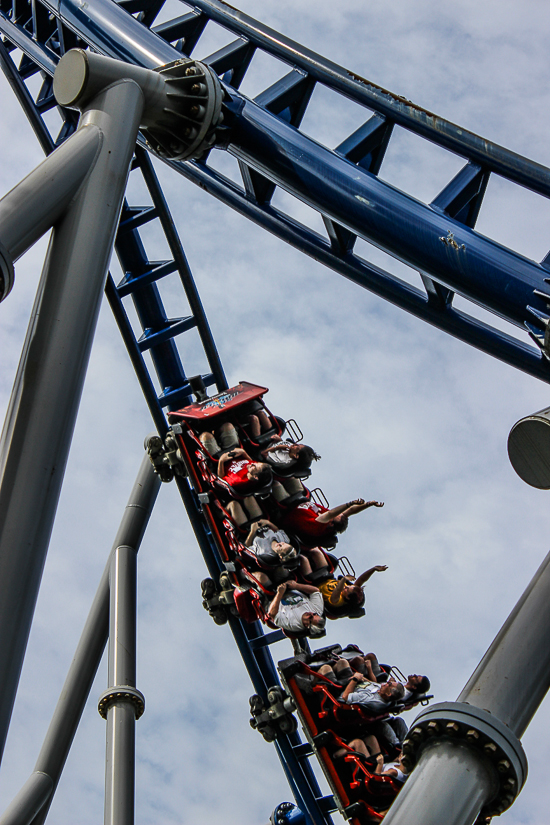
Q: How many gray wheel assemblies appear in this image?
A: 3